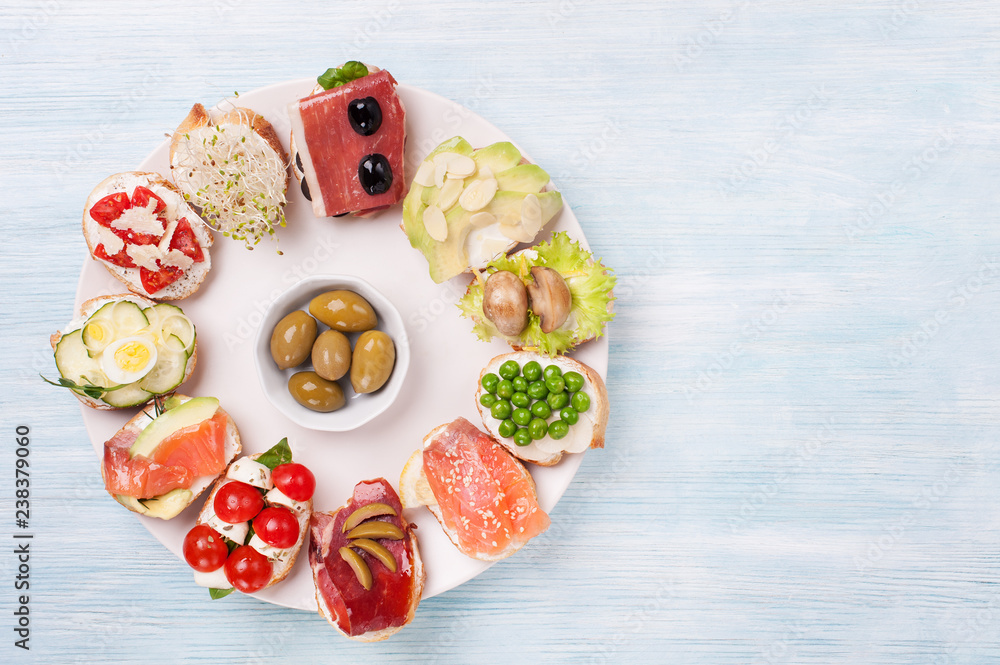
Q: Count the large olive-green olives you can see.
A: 5